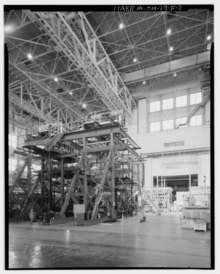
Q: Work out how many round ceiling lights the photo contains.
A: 12